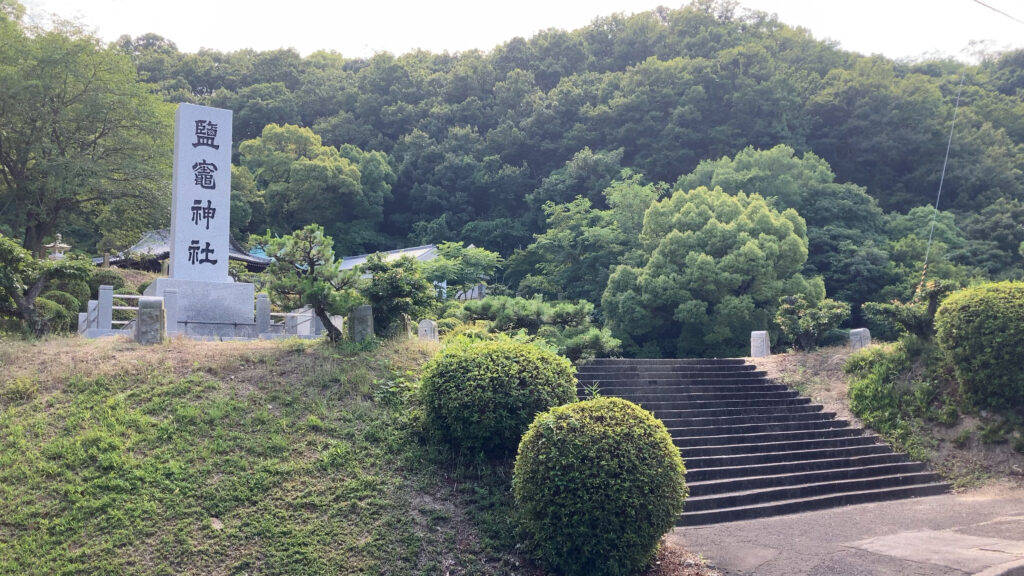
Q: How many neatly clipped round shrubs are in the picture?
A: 3